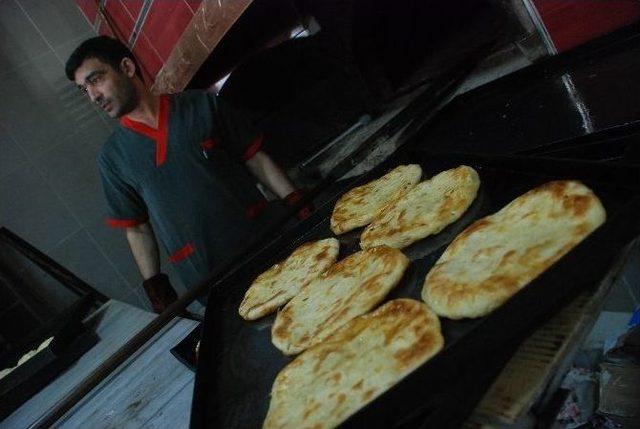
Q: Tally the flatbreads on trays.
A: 6